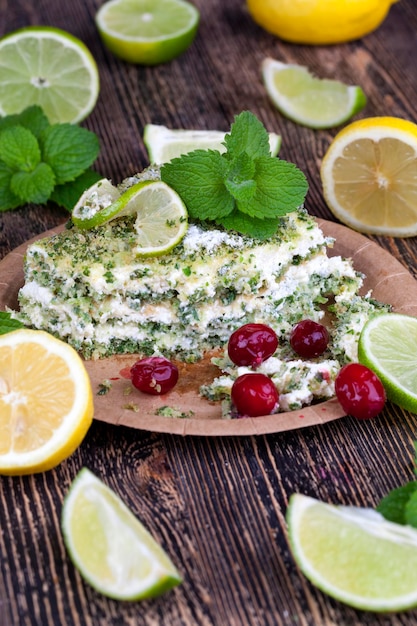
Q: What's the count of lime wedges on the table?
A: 4